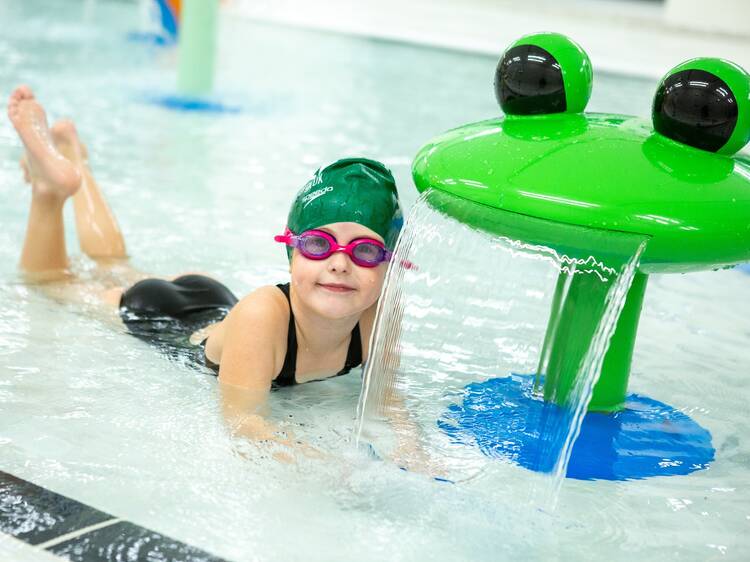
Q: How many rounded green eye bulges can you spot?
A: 2